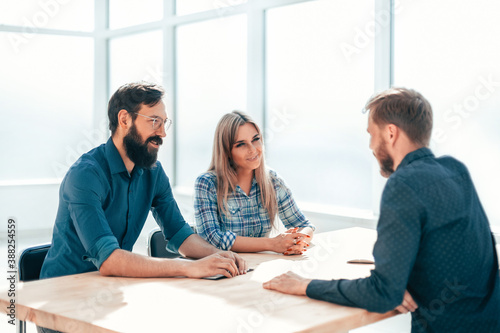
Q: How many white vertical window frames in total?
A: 4